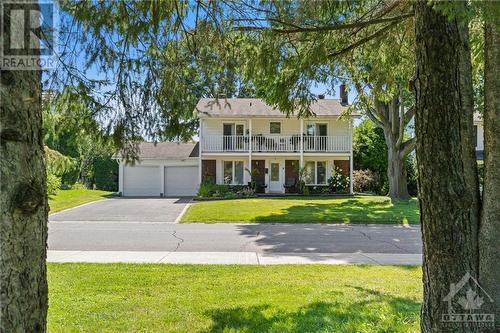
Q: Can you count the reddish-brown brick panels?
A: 4